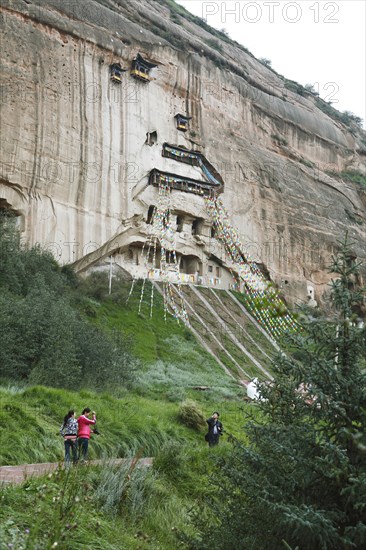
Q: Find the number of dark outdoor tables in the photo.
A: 0